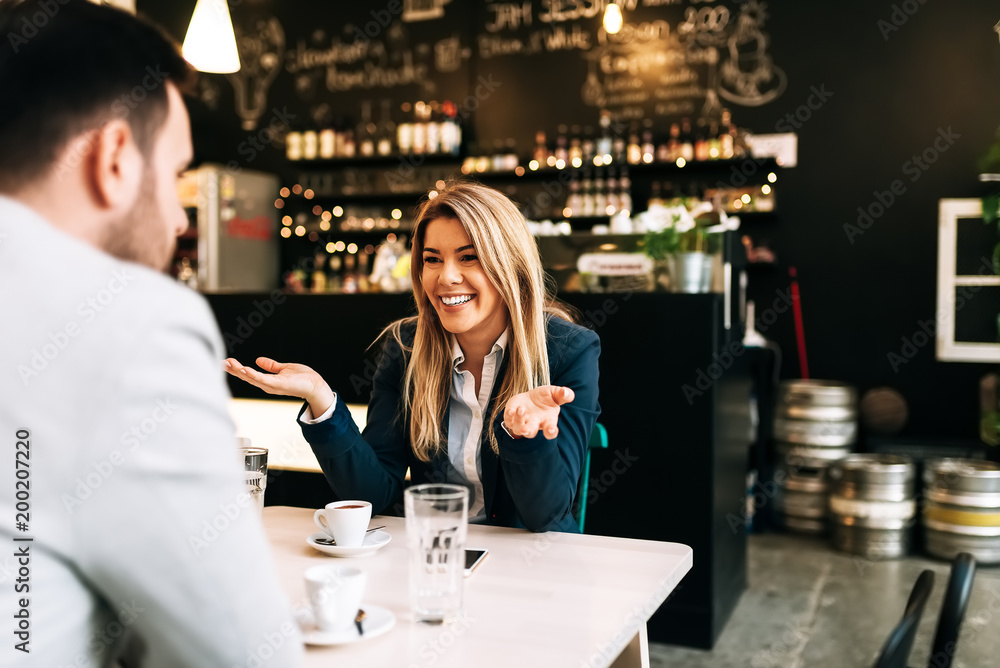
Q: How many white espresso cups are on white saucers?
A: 2